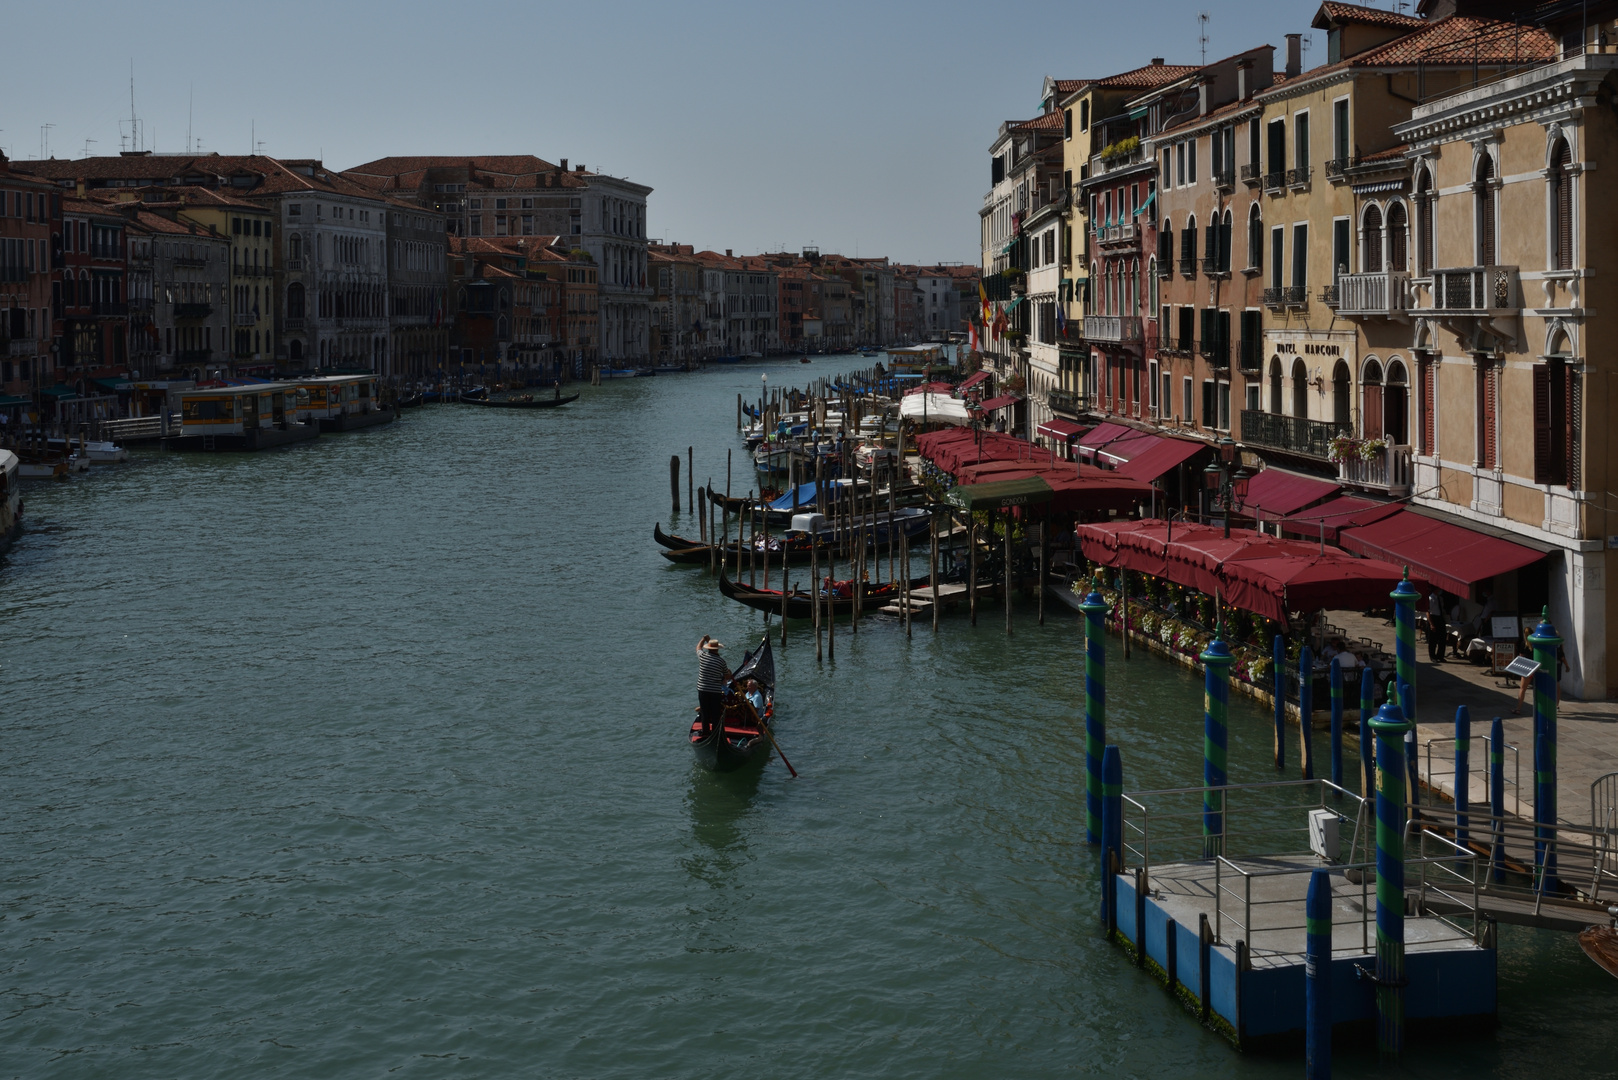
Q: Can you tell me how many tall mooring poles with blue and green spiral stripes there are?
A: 5